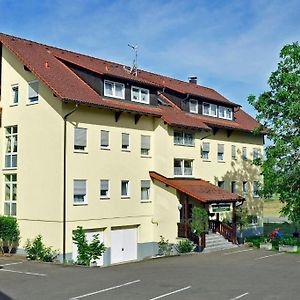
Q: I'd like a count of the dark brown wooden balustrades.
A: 2